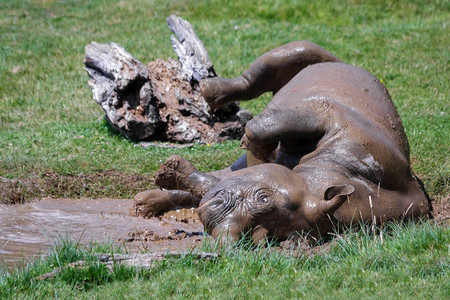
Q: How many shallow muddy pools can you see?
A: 1